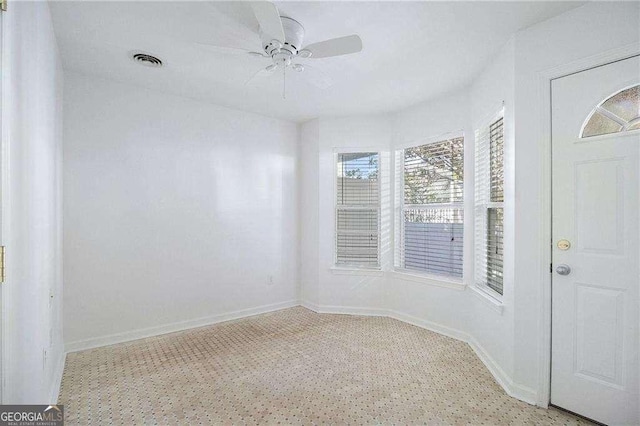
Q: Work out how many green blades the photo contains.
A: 0